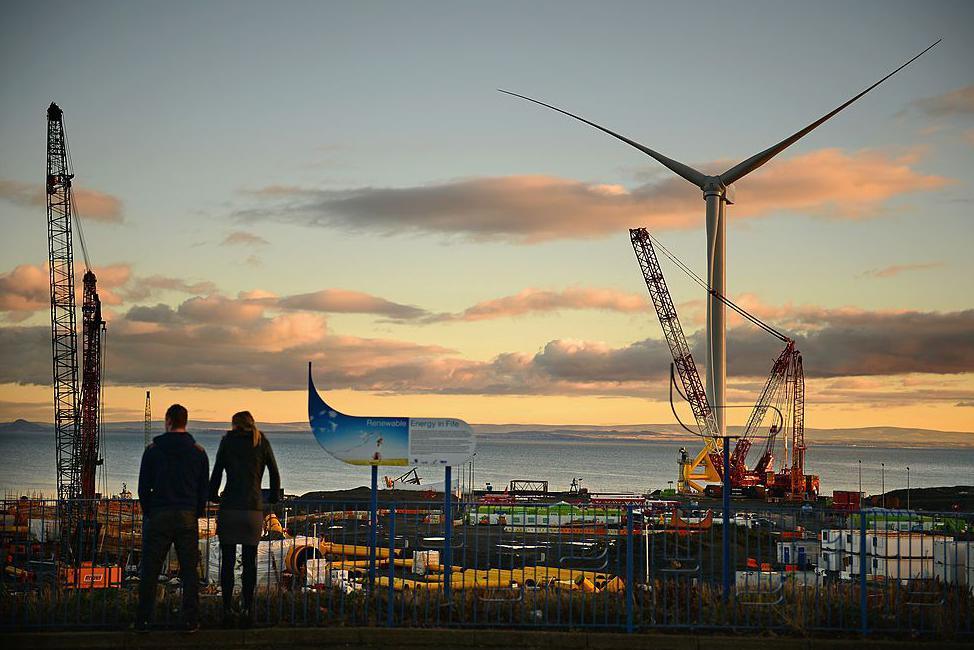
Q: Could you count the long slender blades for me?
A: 3